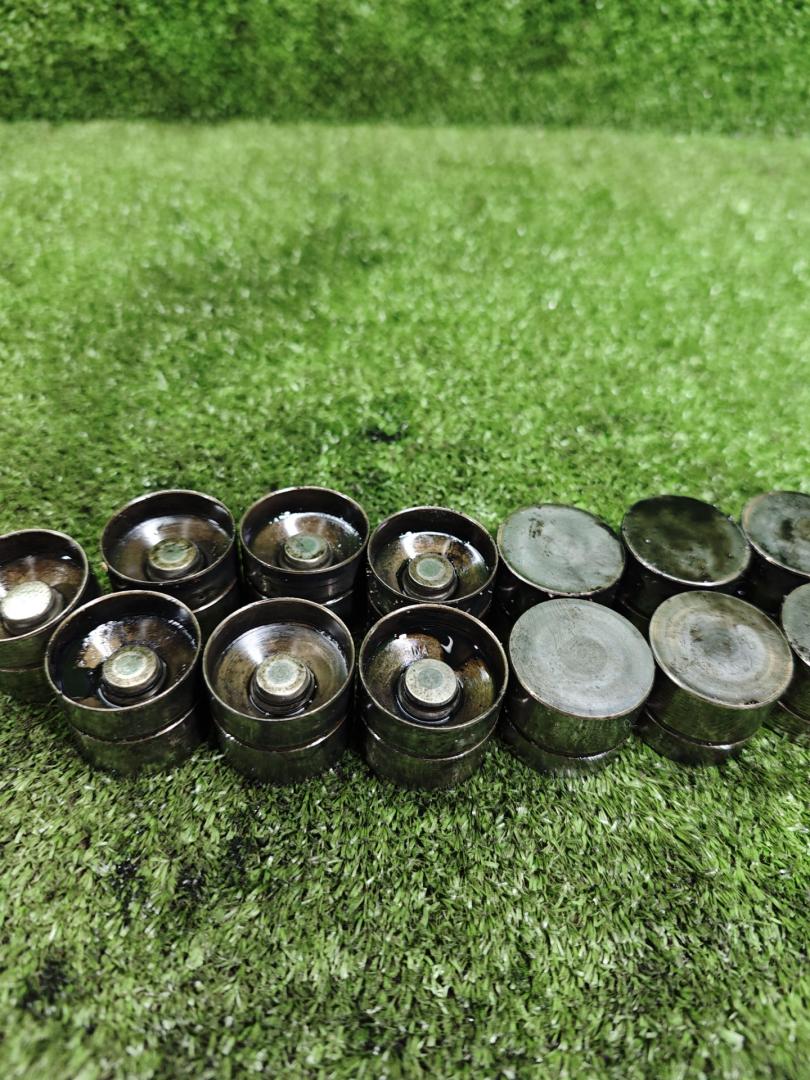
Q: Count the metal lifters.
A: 13